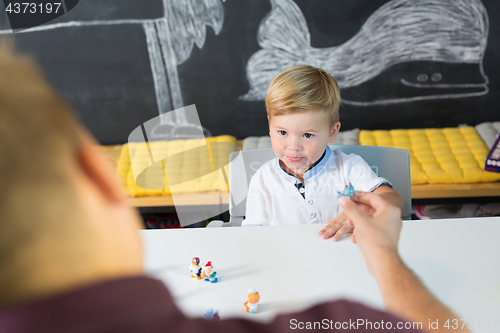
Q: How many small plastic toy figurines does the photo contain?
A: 5